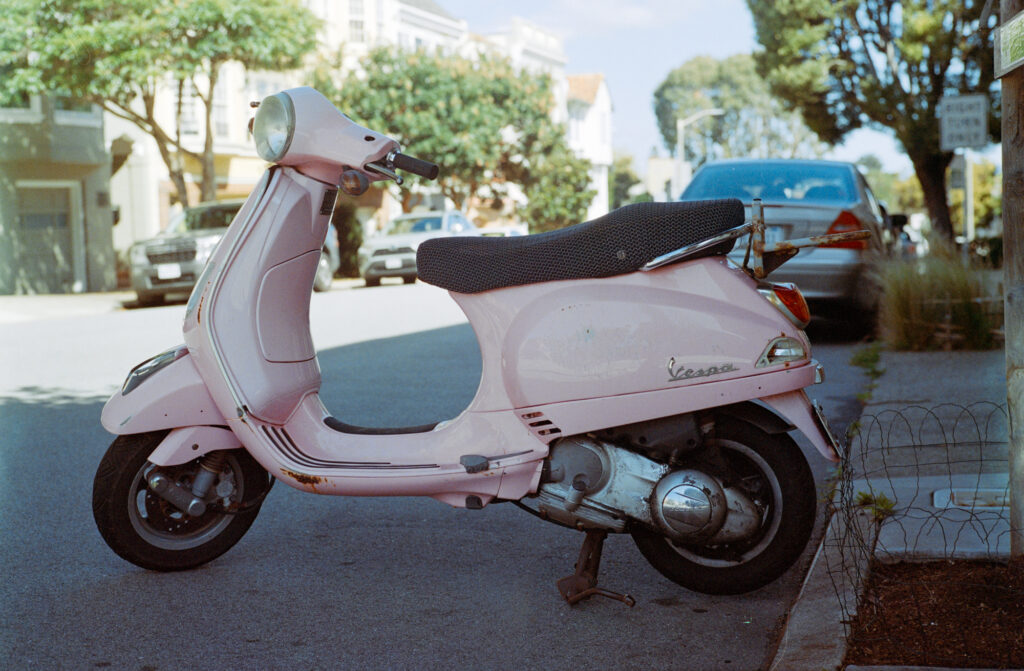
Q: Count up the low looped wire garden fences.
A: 1